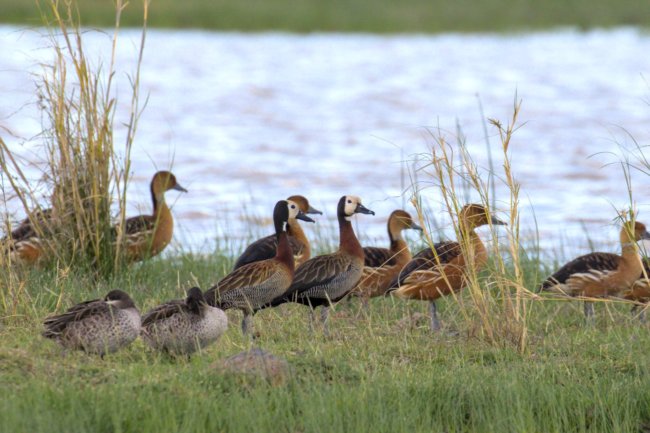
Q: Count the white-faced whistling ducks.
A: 2